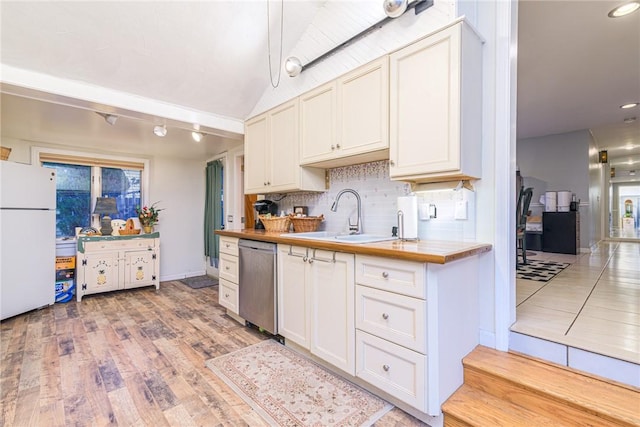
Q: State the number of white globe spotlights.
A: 2